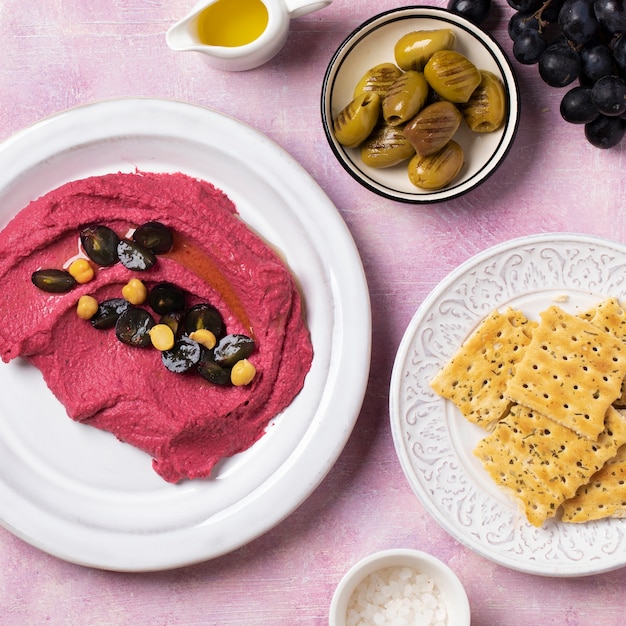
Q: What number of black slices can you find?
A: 12